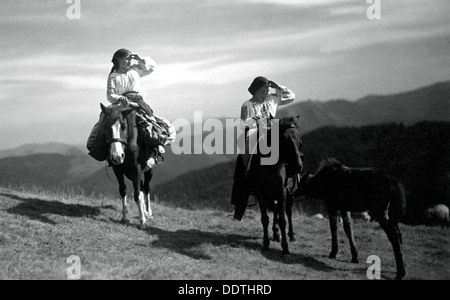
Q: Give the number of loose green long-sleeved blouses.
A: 0